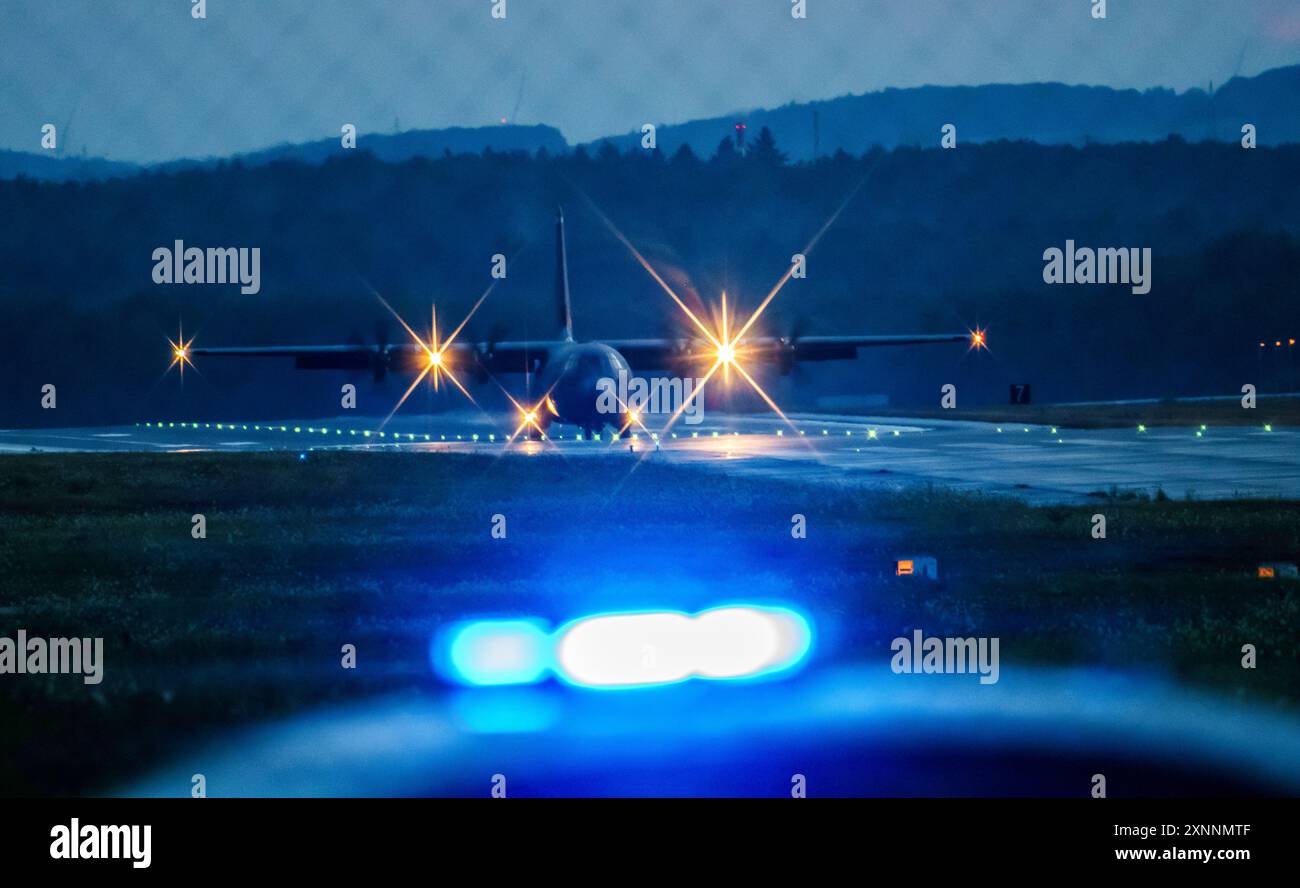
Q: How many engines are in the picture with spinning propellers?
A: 4